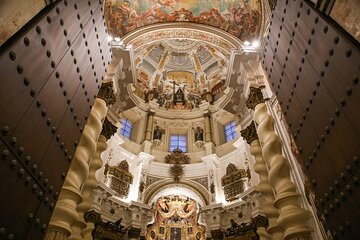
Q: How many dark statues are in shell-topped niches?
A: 2